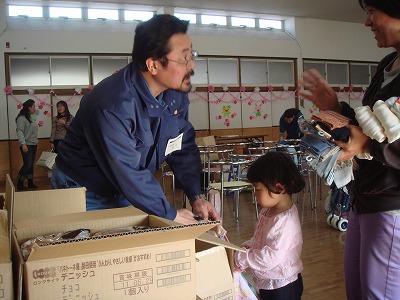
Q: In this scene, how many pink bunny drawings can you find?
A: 1